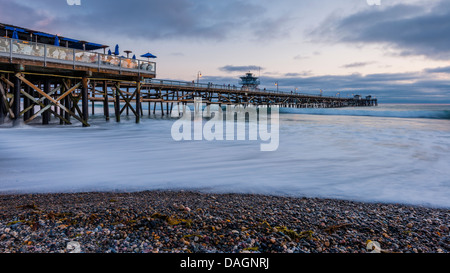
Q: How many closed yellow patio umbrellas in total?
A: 0